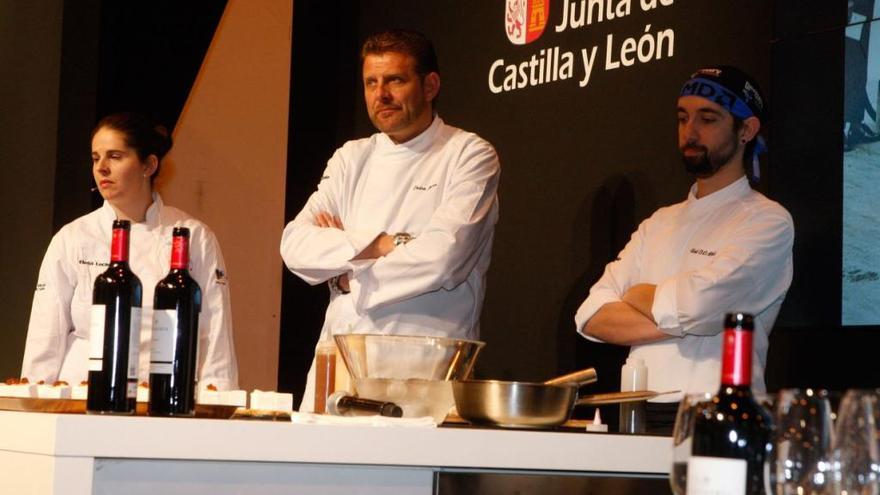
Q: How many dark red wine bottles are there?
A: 3